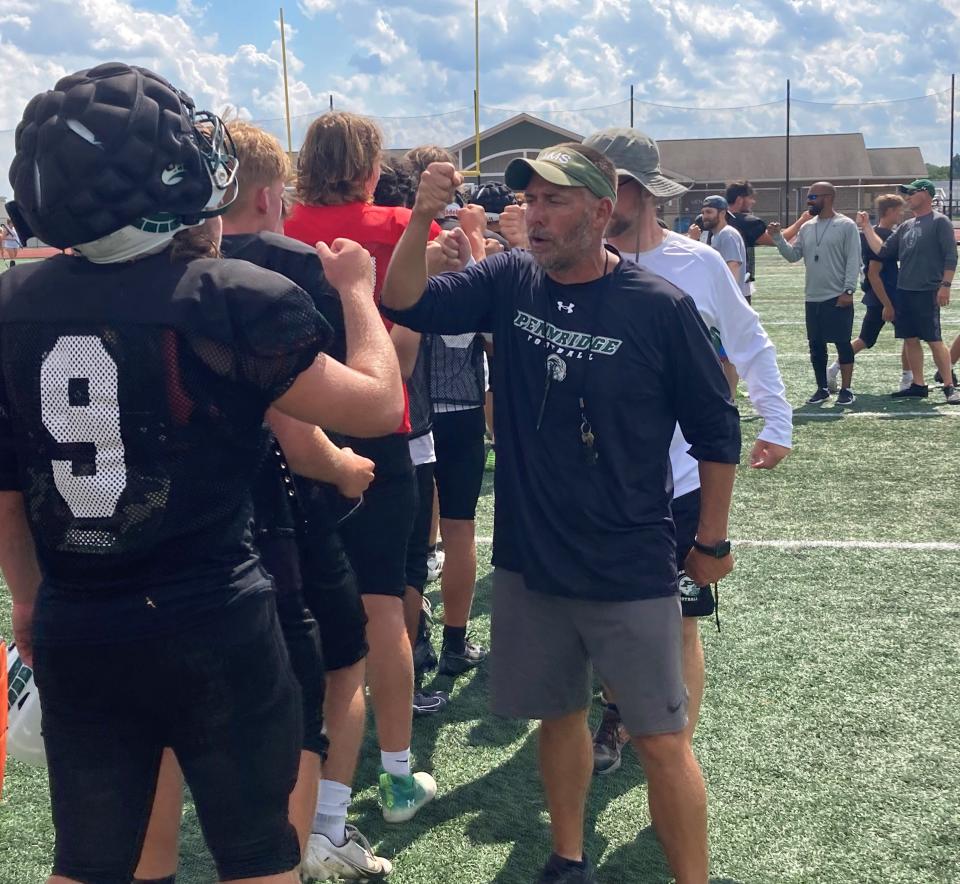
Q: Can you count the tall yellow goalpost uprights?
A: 2